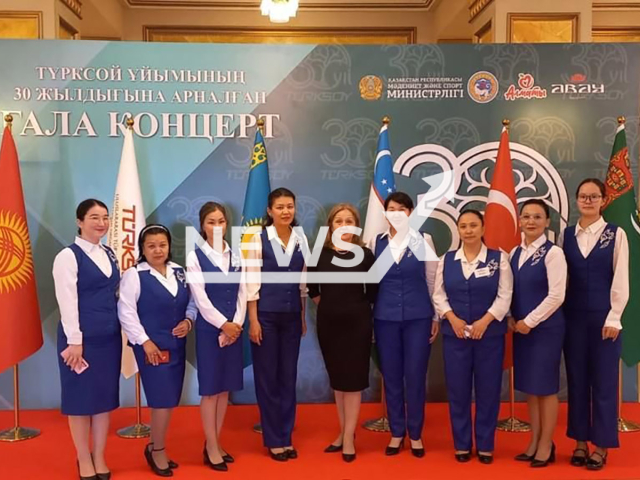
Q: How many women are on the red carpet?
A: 9